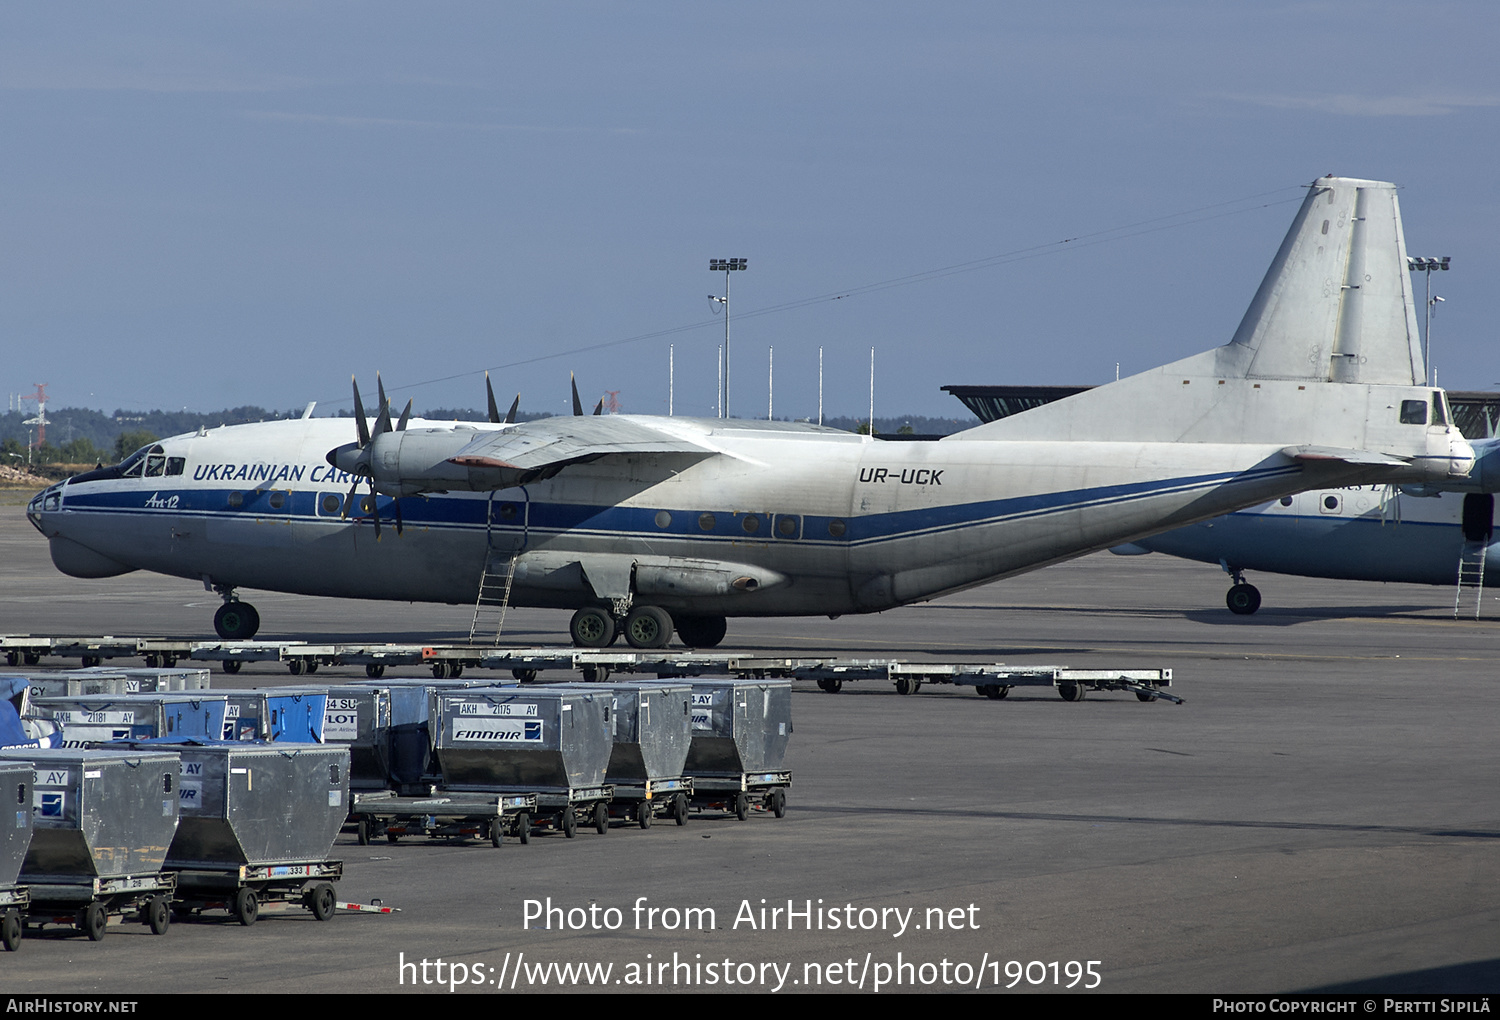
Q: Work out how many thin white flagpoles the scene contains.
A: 5